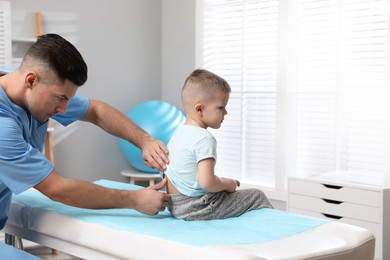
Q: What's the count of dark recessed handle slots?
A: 3